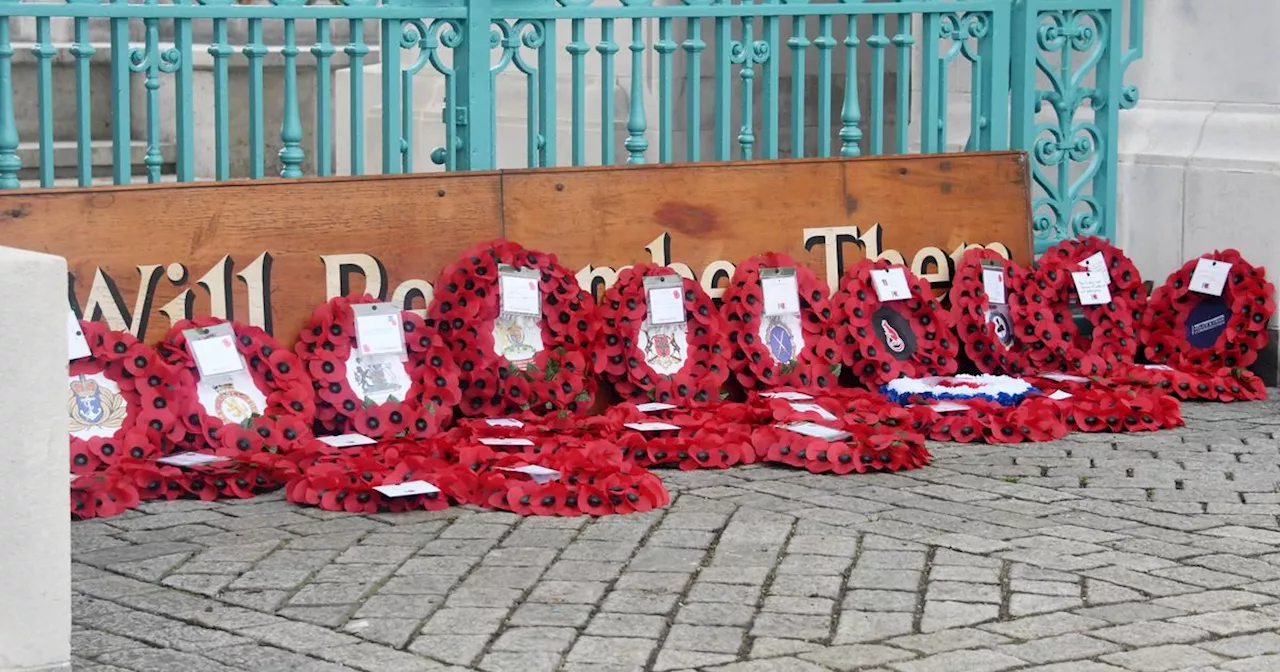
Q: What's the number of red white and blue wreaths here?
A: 1